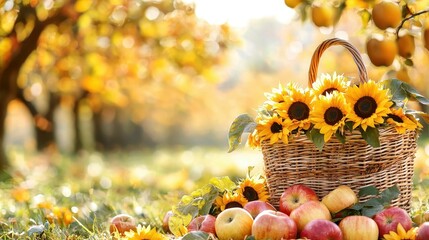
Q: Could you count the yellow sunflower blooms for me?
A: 11